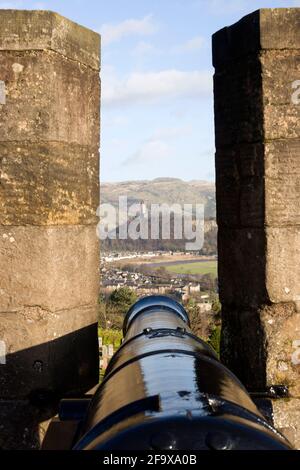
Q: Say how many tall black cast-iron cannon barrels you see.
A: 1